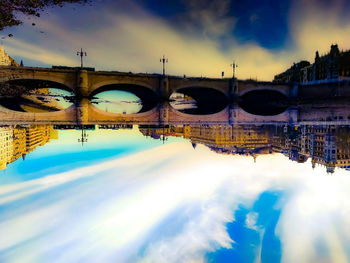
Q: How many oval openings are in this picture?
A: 4